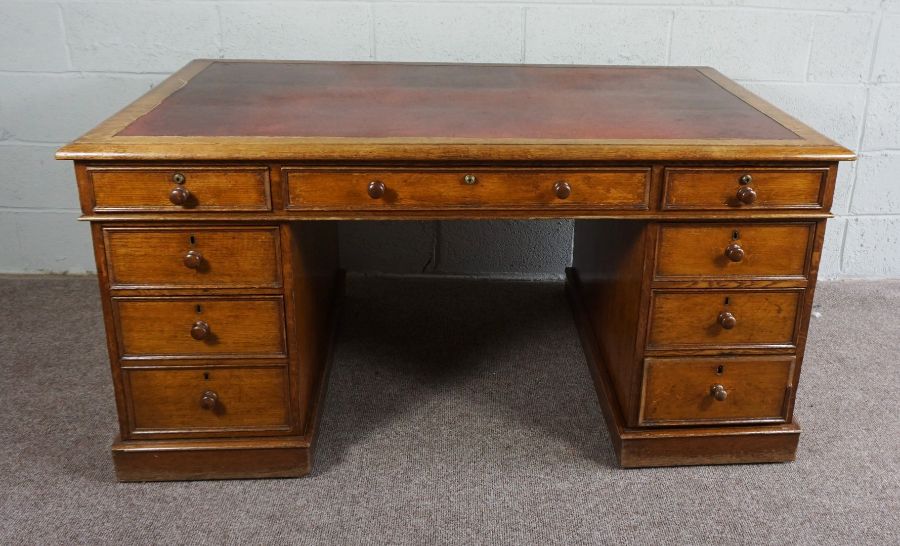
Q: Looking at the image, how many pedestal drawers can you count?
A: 6